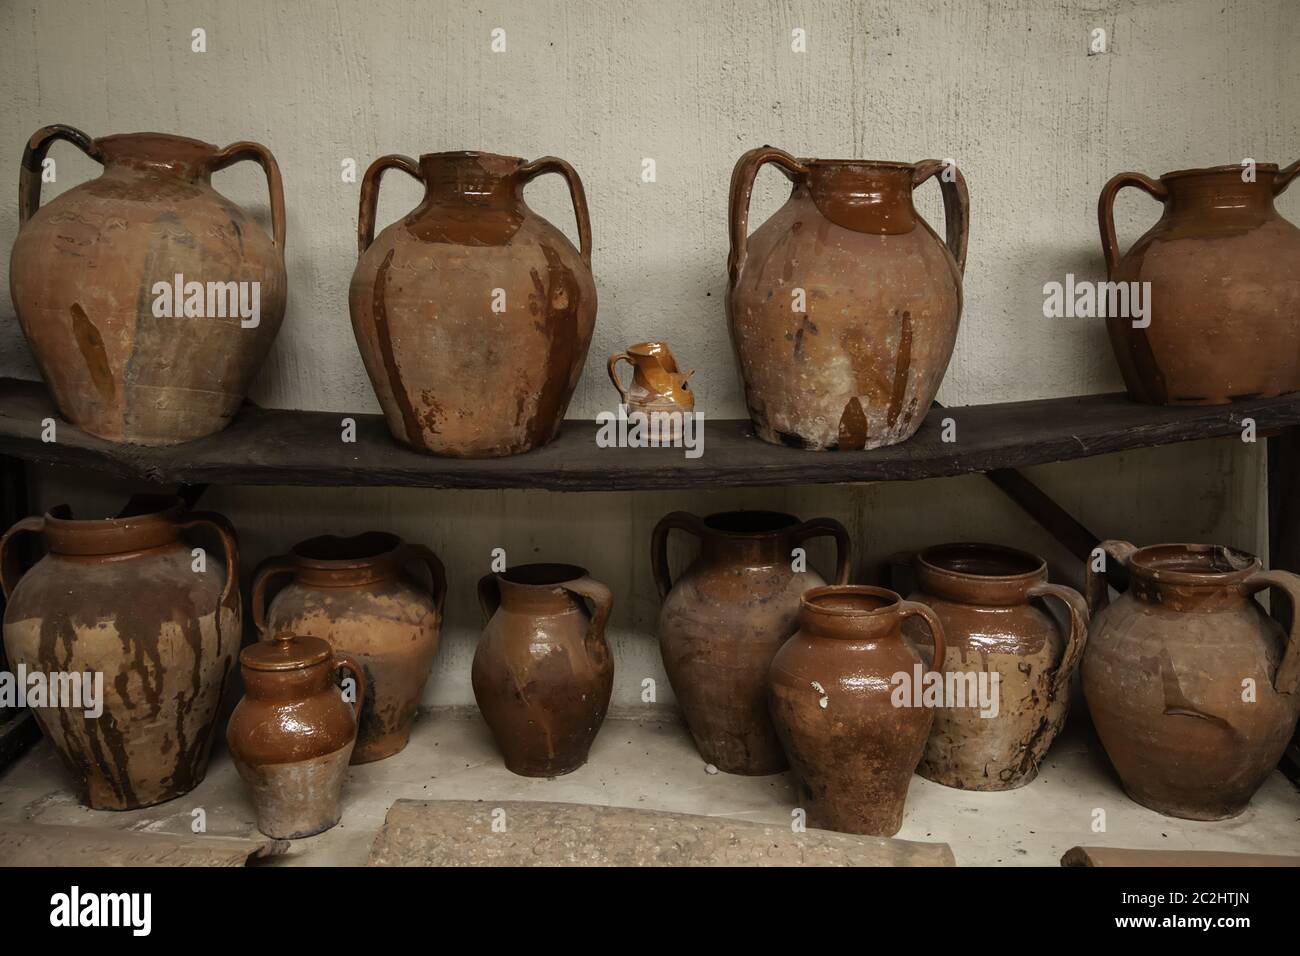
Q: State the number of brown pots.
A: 13